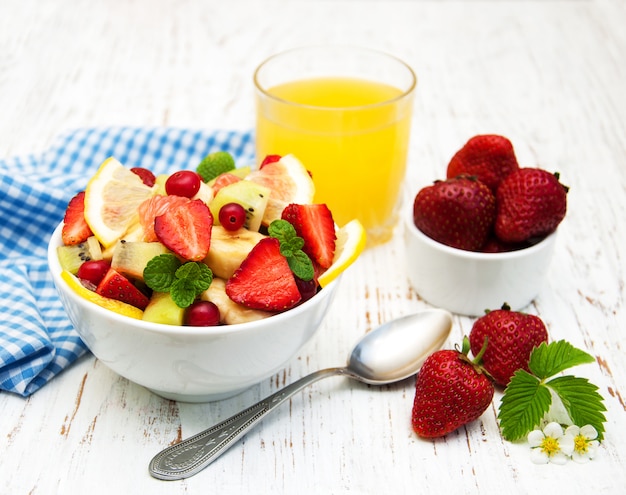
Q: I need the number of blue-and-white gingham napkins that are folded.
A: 1